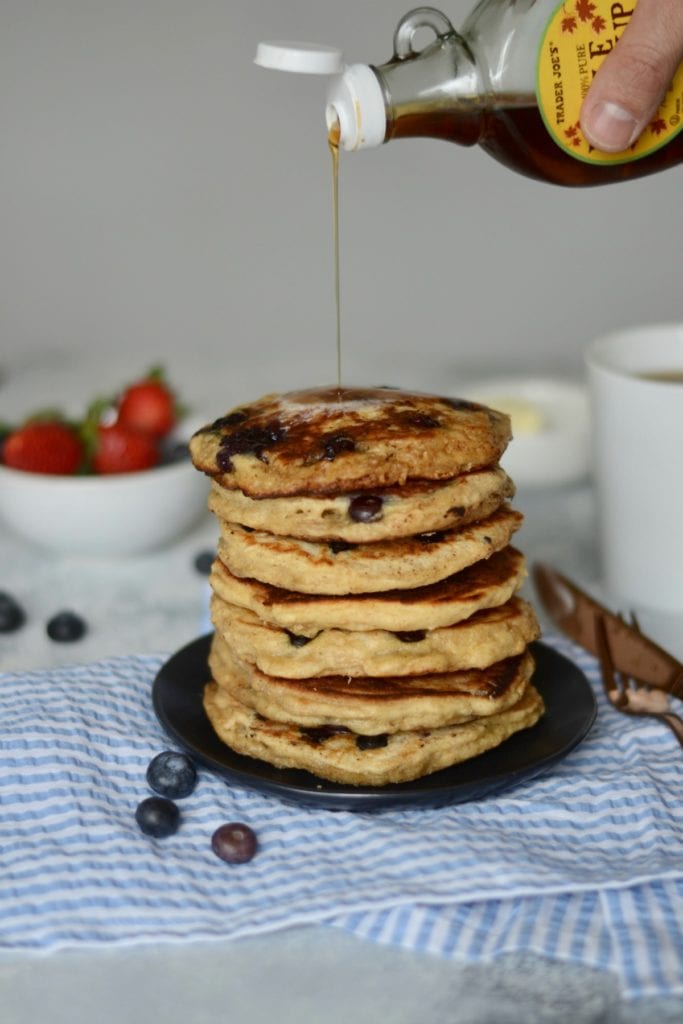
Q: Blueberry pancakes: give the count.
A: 7